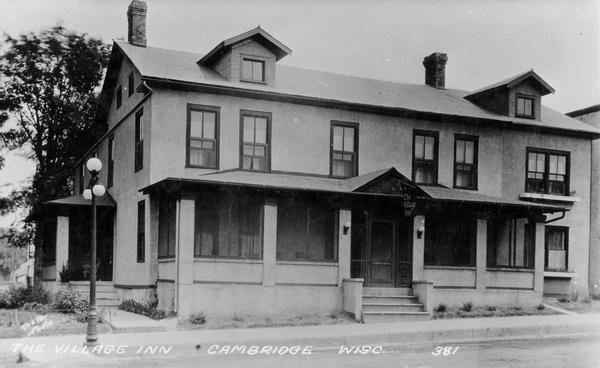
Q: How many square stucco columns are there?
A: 7